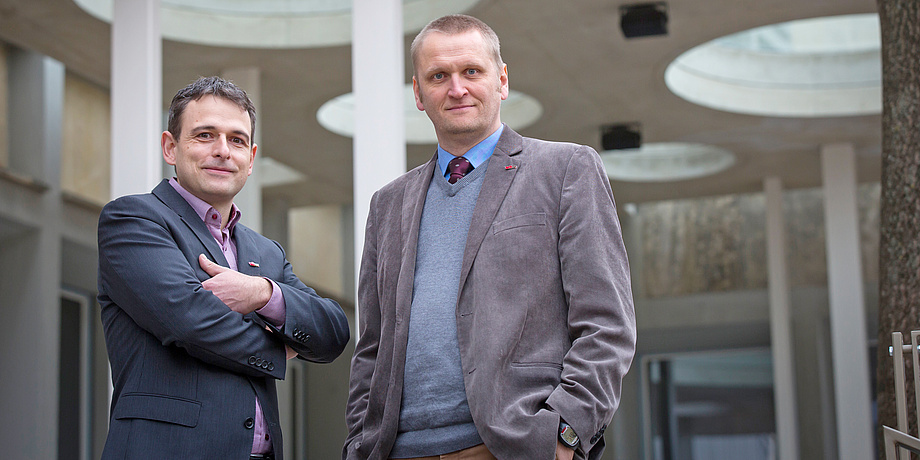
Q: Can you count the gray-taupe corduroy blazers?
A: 1